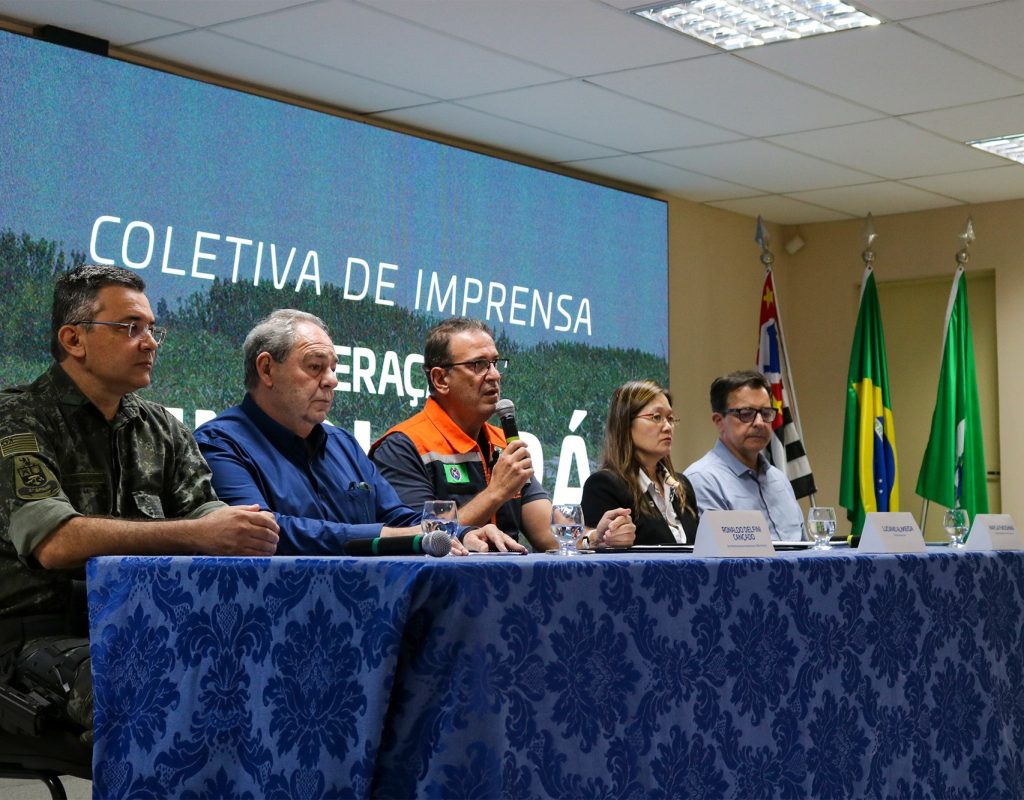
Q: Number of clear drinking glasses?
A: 4